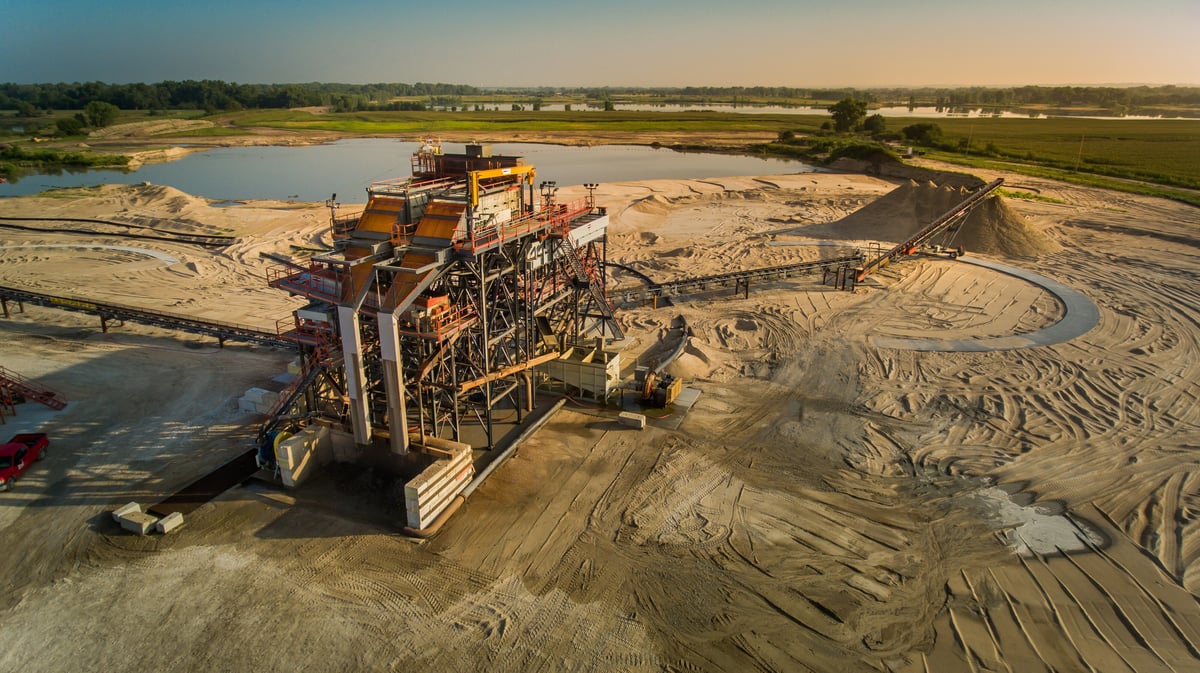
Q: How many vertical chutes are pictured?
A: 2